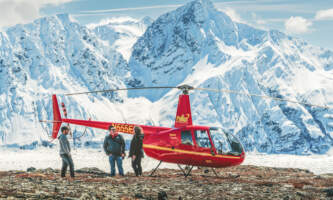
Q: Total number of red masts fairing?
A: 1